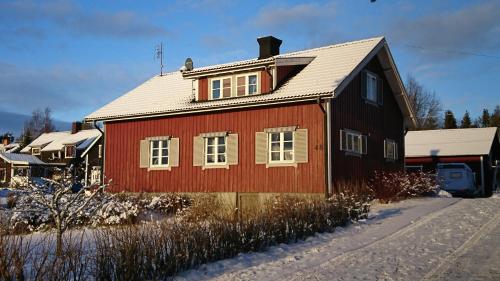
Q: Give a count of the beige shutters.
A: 6